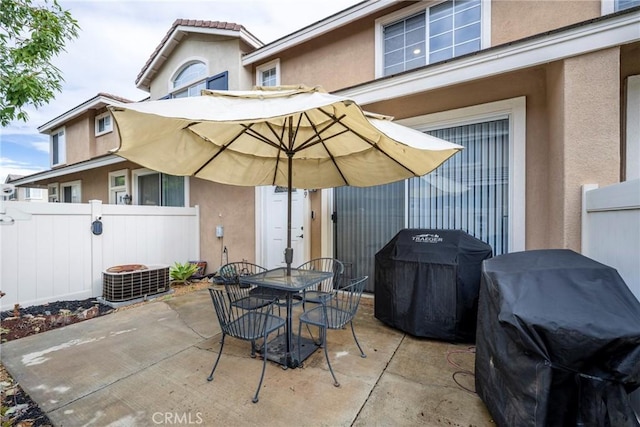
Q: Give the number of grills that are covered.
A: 2